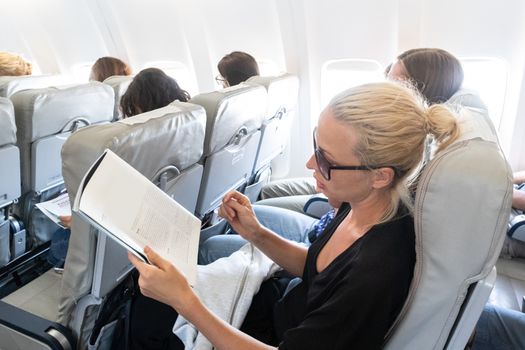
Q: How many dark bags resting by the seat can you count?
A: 1